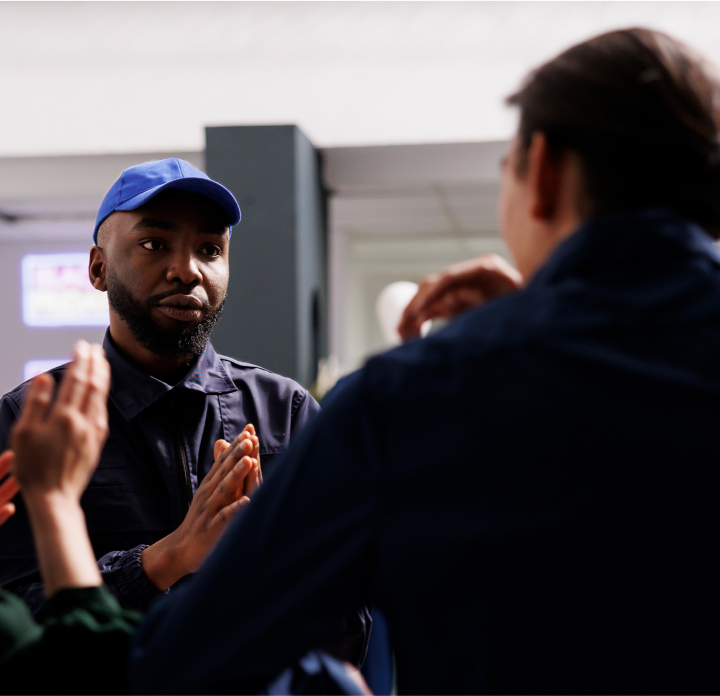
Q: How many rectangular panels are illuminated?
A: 2